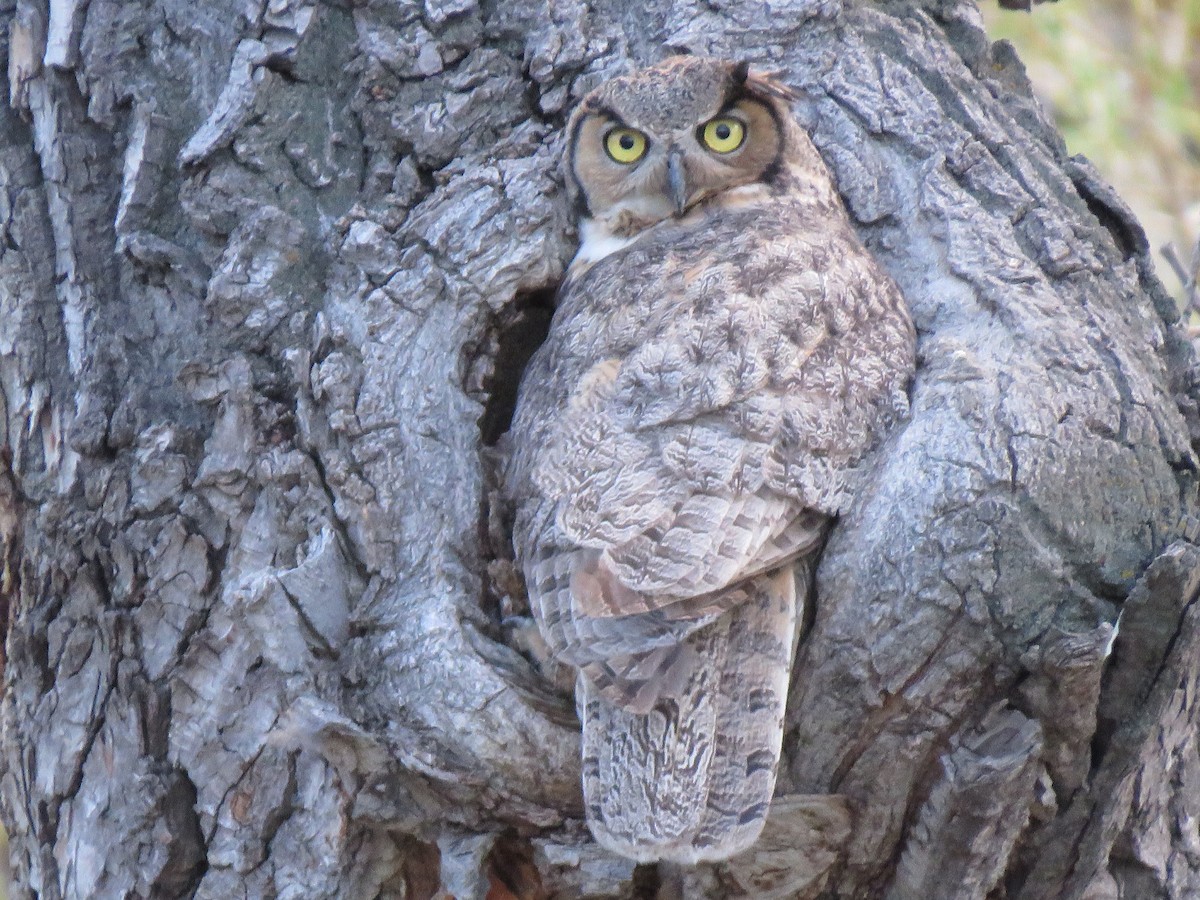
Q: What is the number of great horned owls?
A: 1